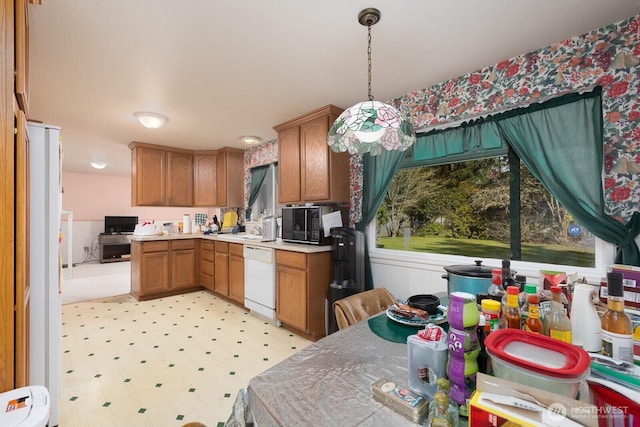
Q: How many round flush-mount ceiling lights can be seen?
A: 3